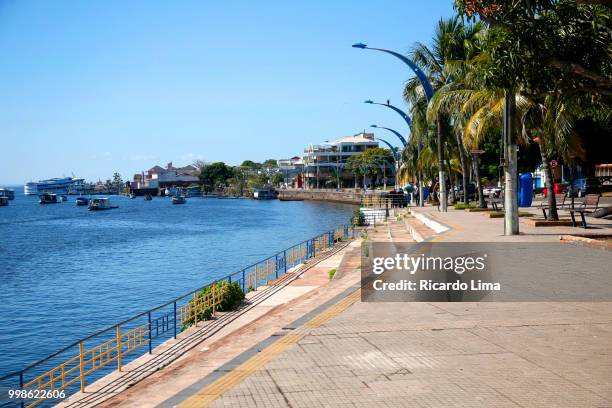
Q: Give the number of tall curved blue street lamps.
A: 4